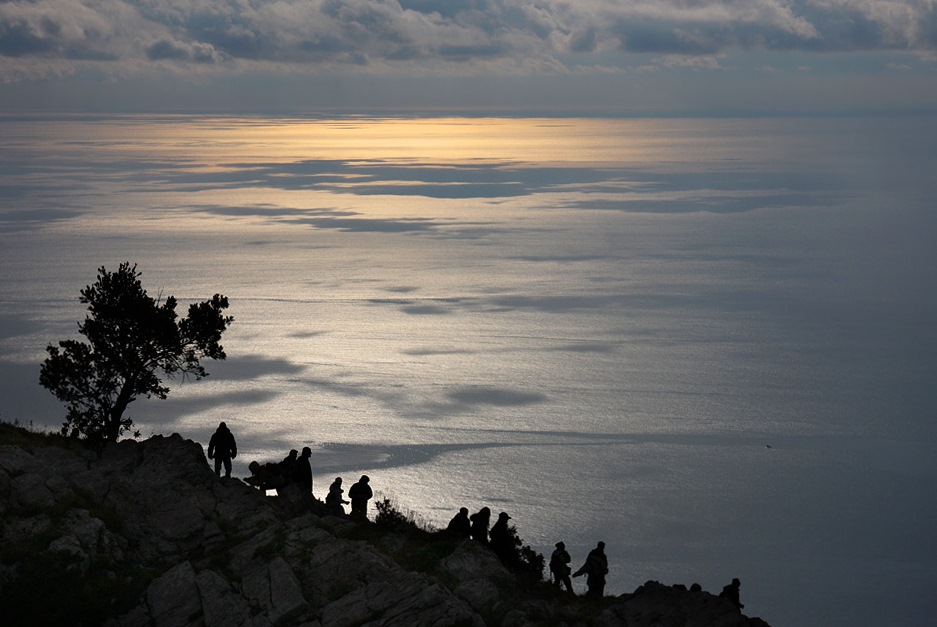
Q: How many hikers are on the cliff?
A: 12